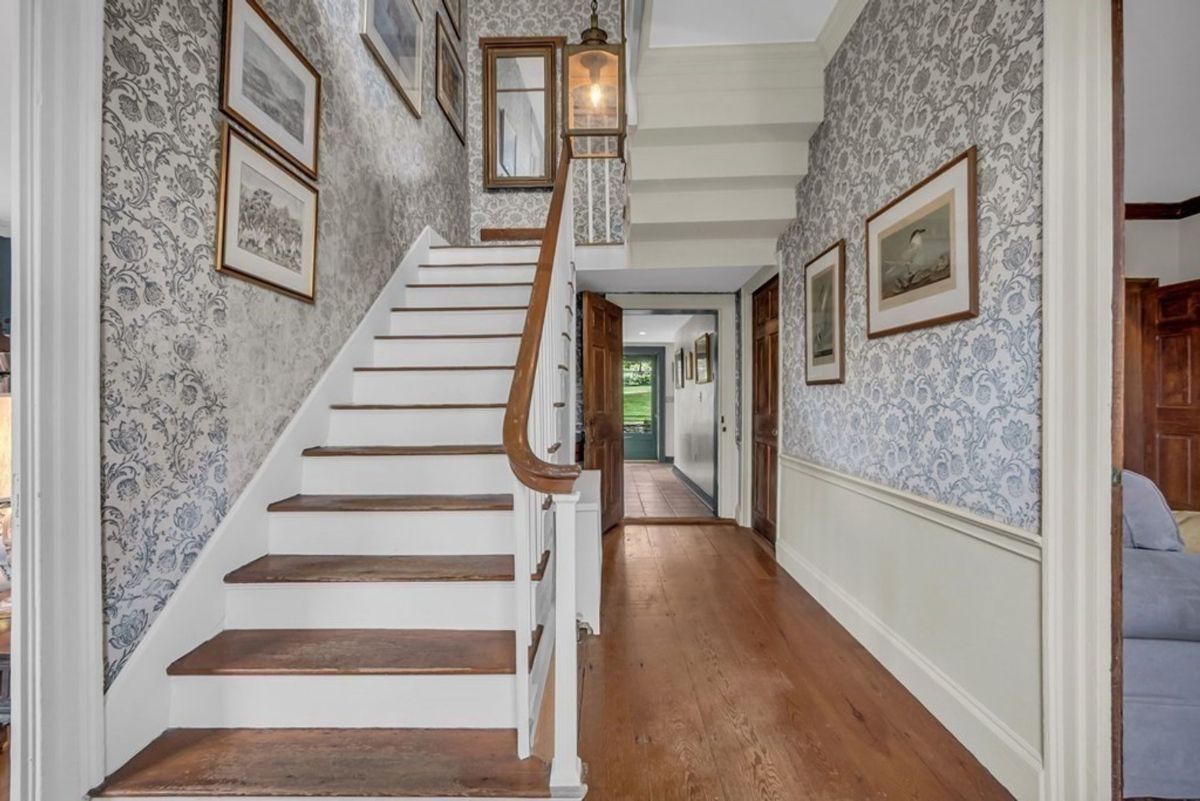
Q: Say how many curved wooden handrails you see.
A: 1